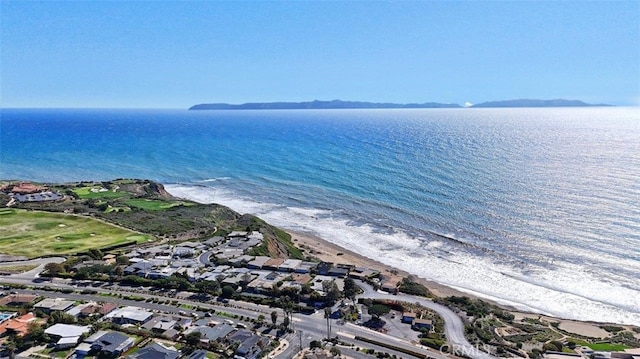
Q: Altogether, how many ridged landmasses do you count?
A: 2